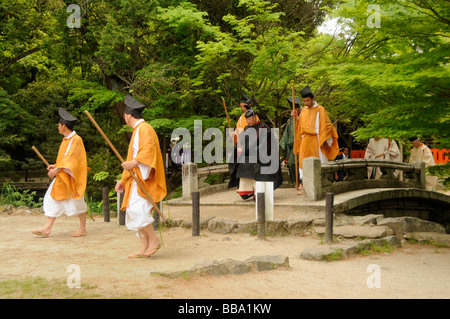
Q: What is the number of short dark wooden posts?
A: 6